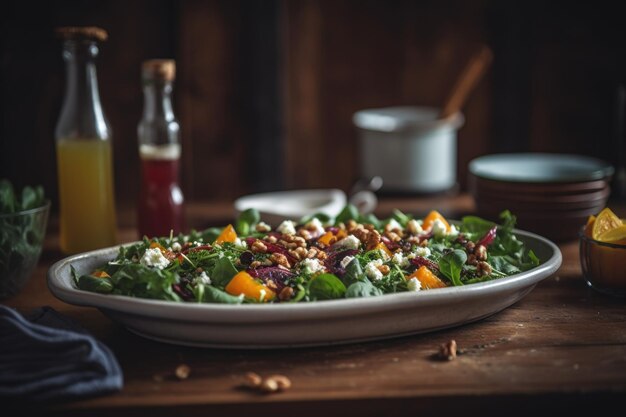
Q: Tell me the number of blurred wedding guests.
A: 0